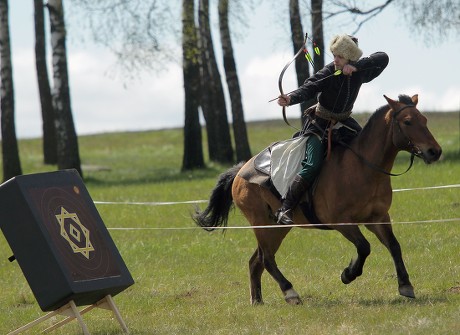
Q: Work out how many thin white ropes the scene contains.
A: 2